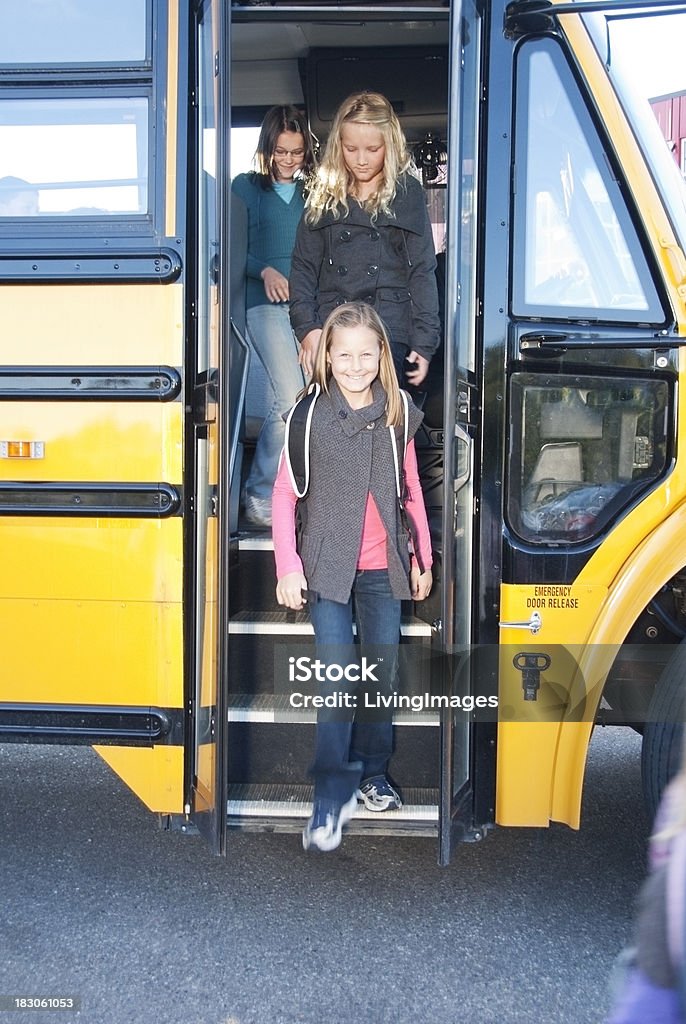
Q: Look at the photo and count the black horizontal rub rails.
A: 4